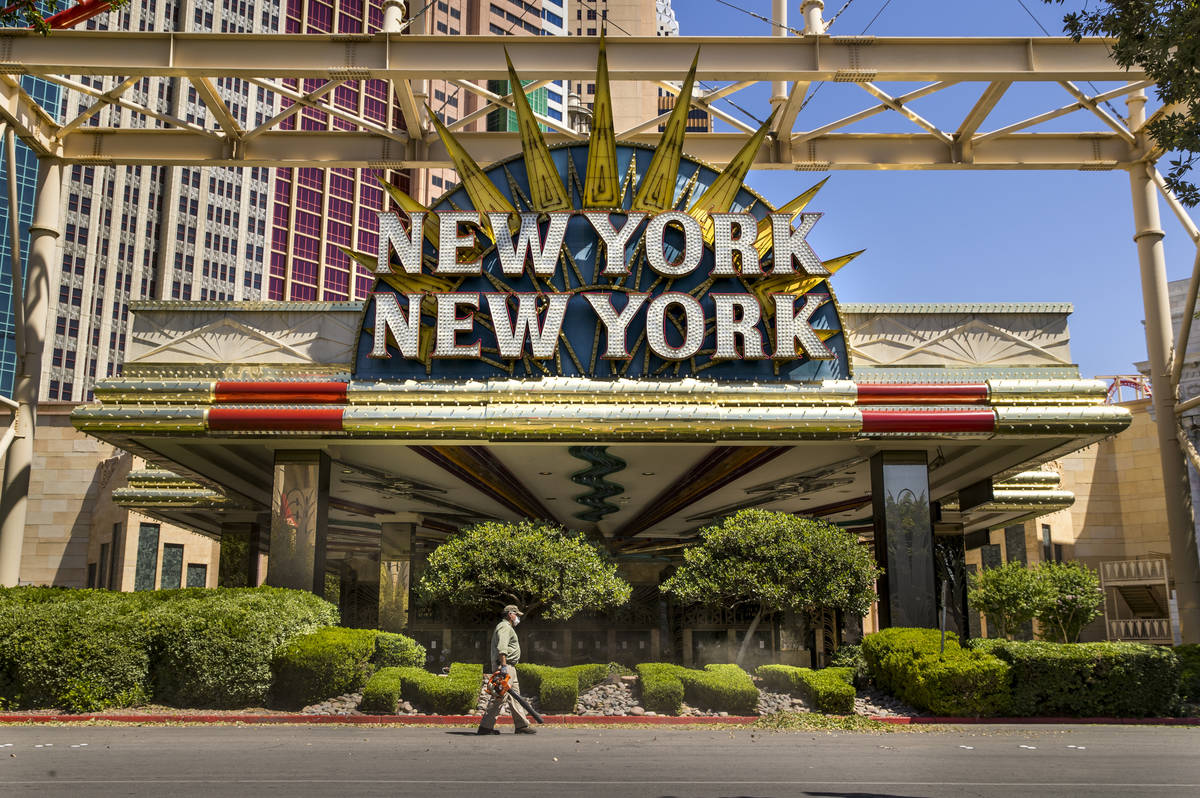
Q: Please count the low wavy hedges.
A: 4